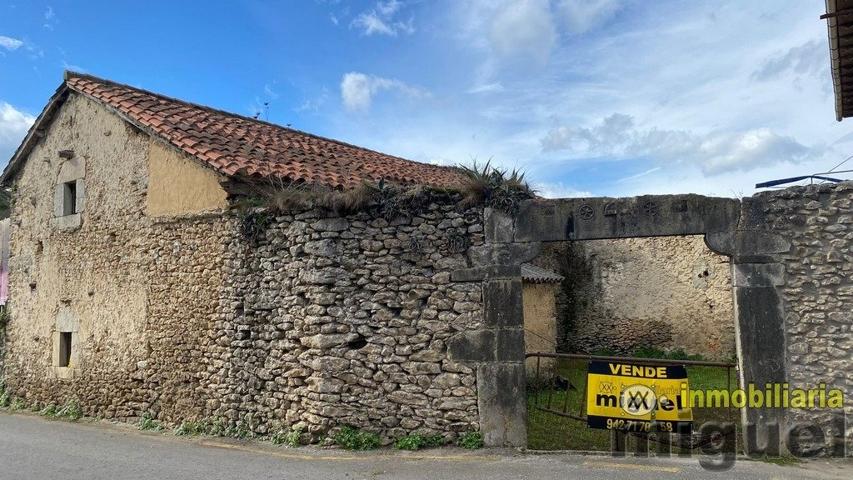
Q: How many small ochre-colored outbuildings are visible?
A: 1